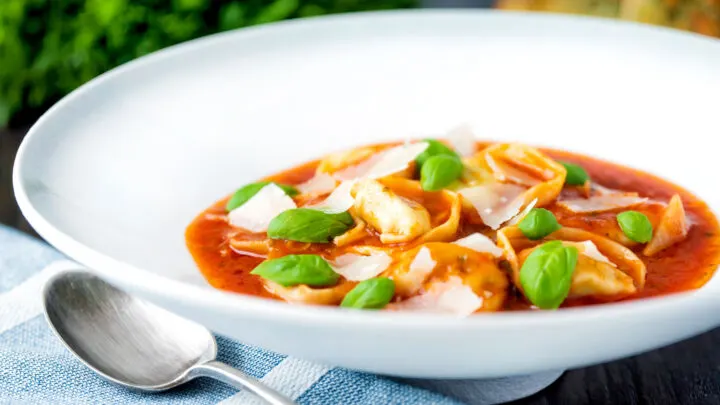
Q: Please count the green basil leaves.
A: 10